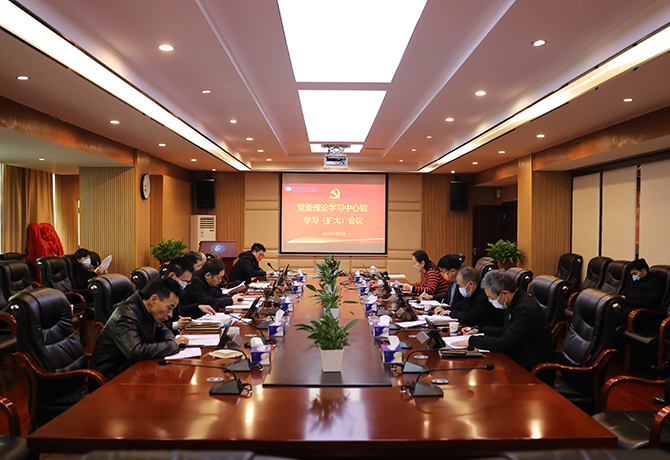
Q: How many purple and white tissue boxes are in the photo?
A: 10